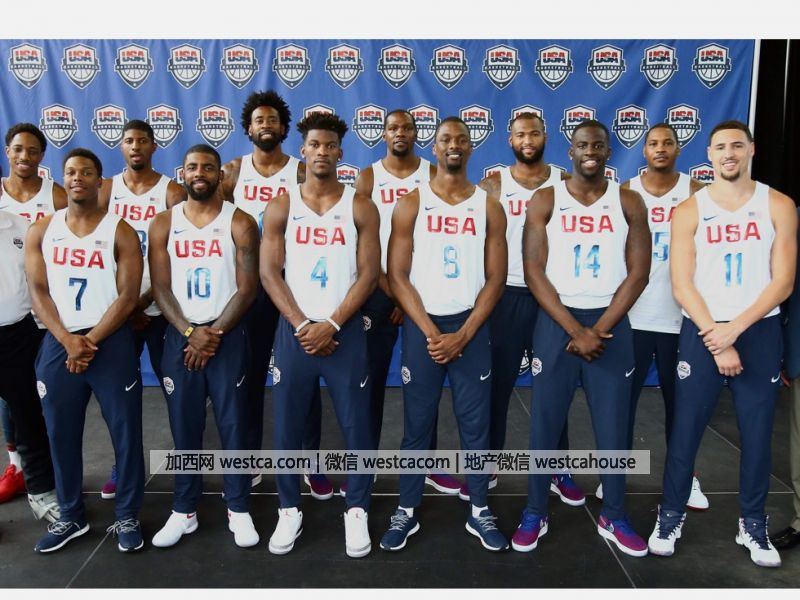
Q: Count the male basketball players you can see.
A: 12